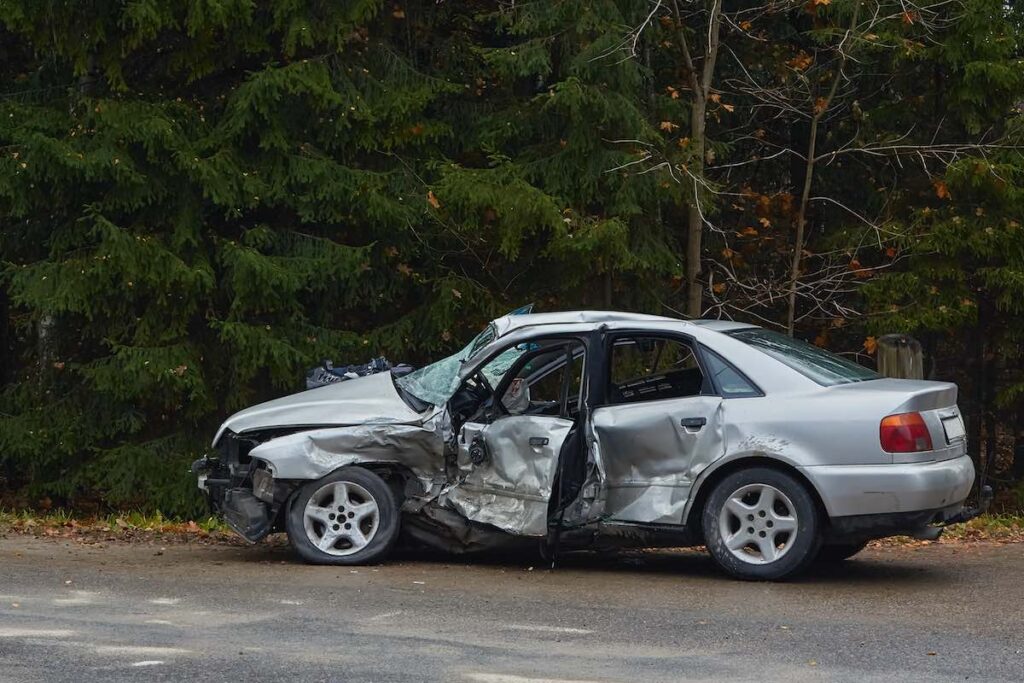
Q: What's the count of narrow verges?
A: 1